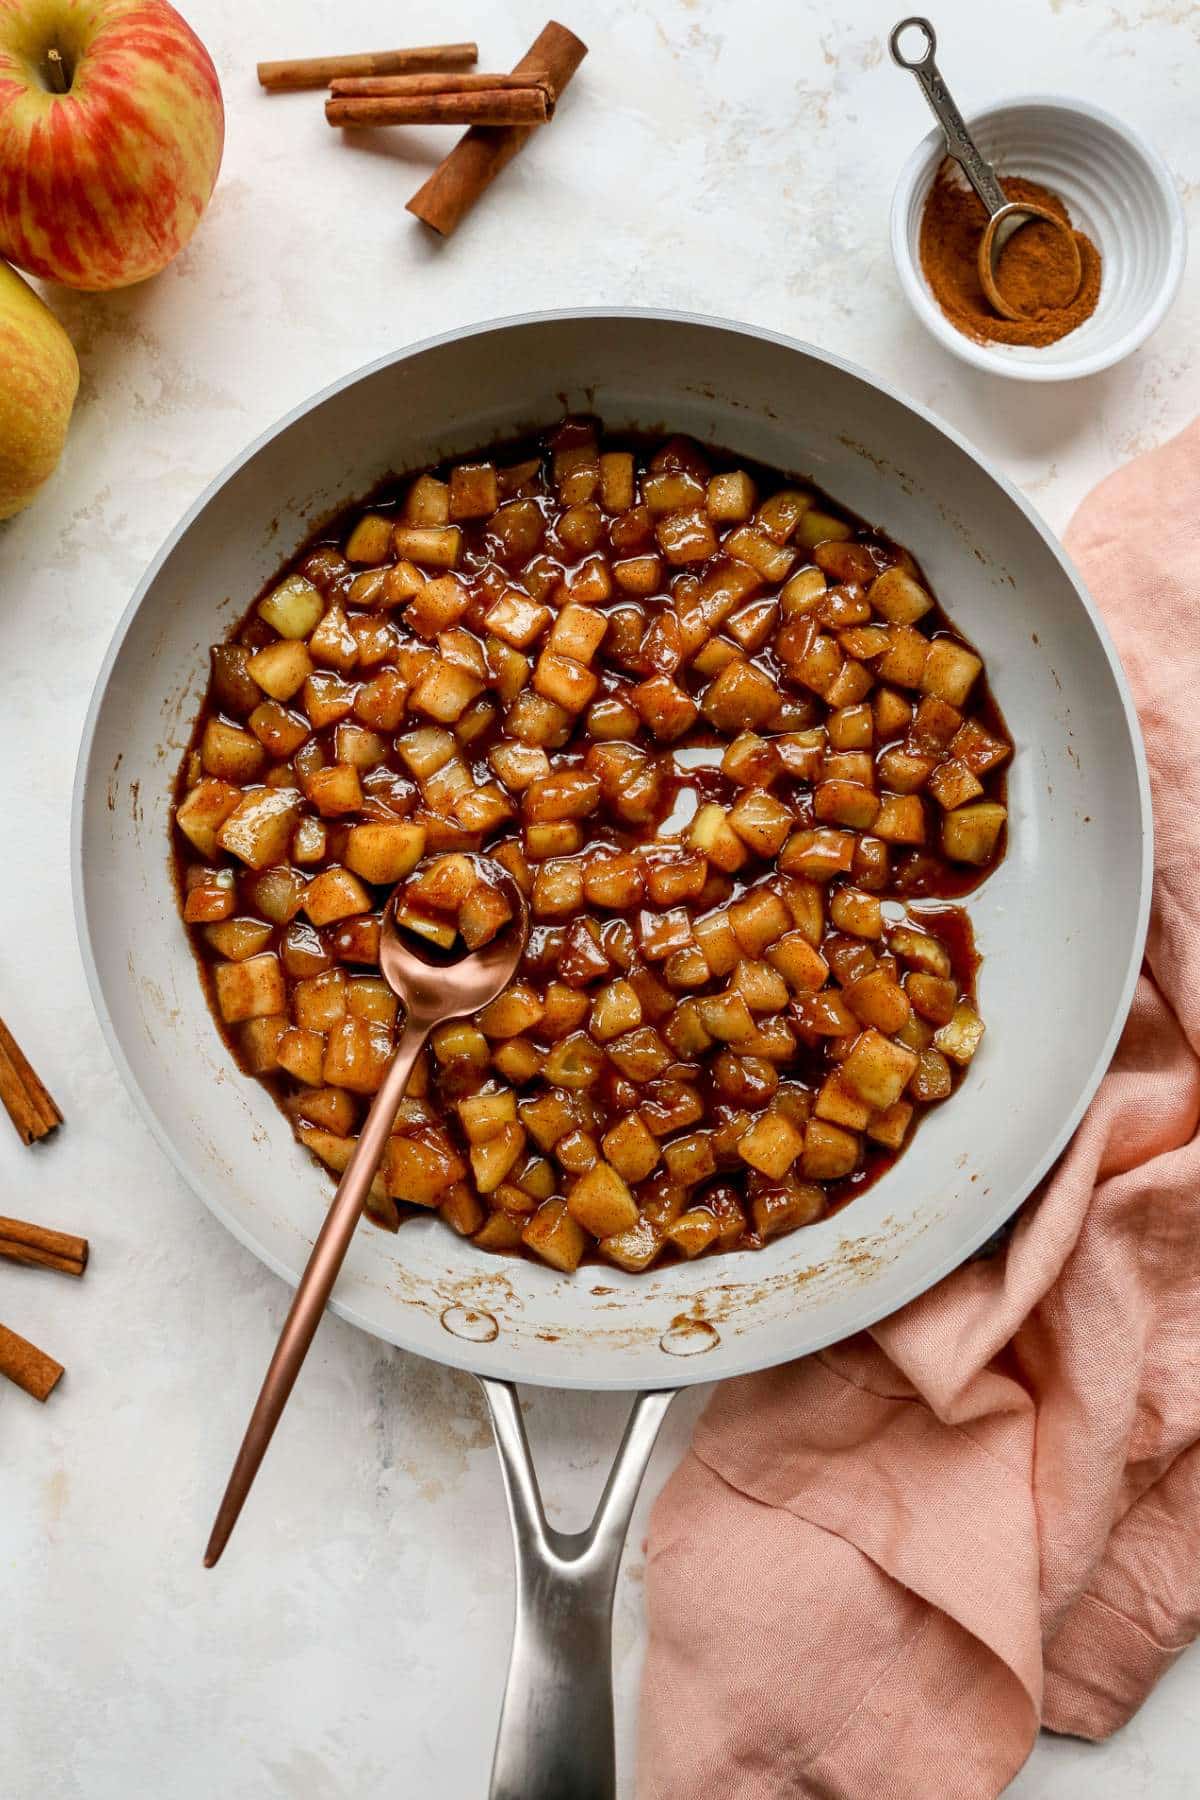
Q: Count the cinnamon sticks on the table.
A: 6